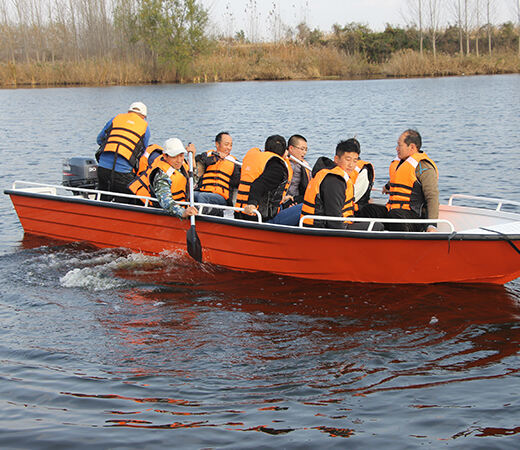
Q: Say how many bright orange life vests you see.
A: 9